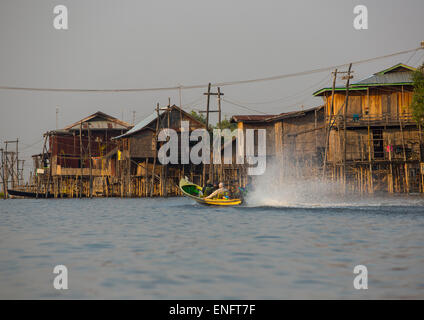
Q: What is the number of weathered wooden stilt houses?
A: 4